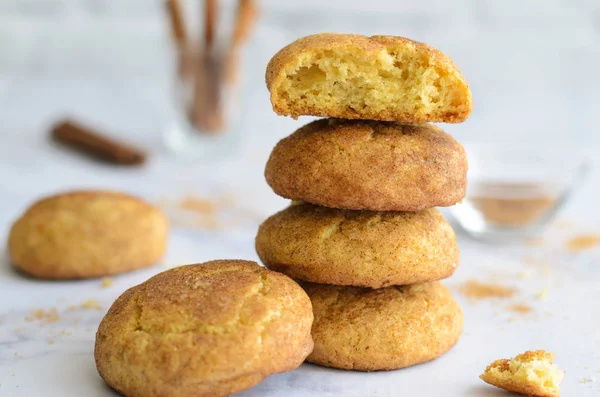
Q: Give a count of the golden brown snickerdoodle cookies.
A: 6